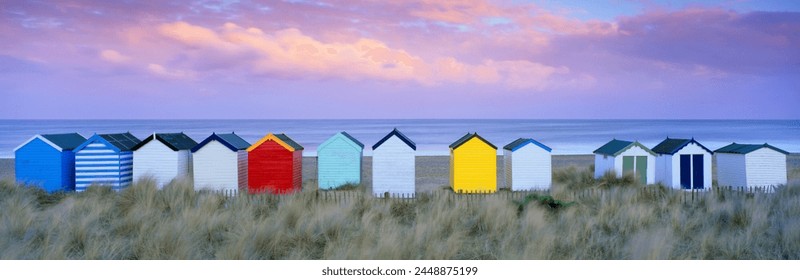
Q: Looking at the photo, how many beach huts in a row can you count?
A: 12